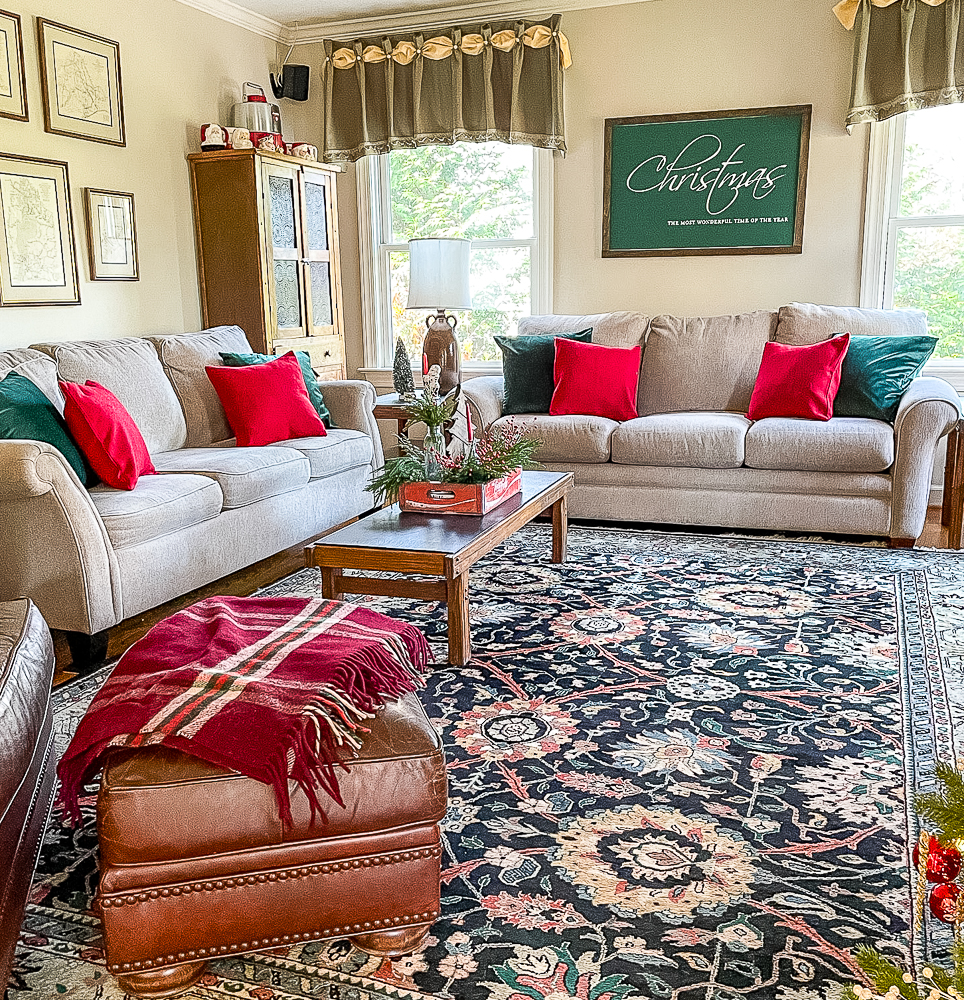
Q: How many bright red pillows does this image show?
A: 4